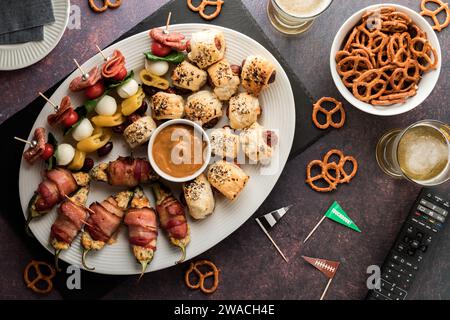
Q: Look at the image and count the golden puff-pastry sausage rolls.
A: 12